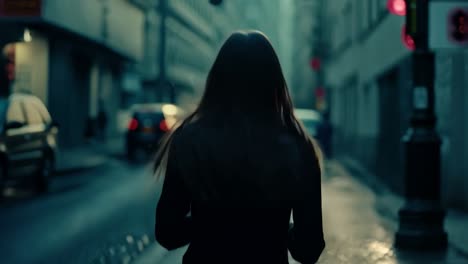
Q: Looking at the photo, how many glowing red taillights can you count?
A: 2